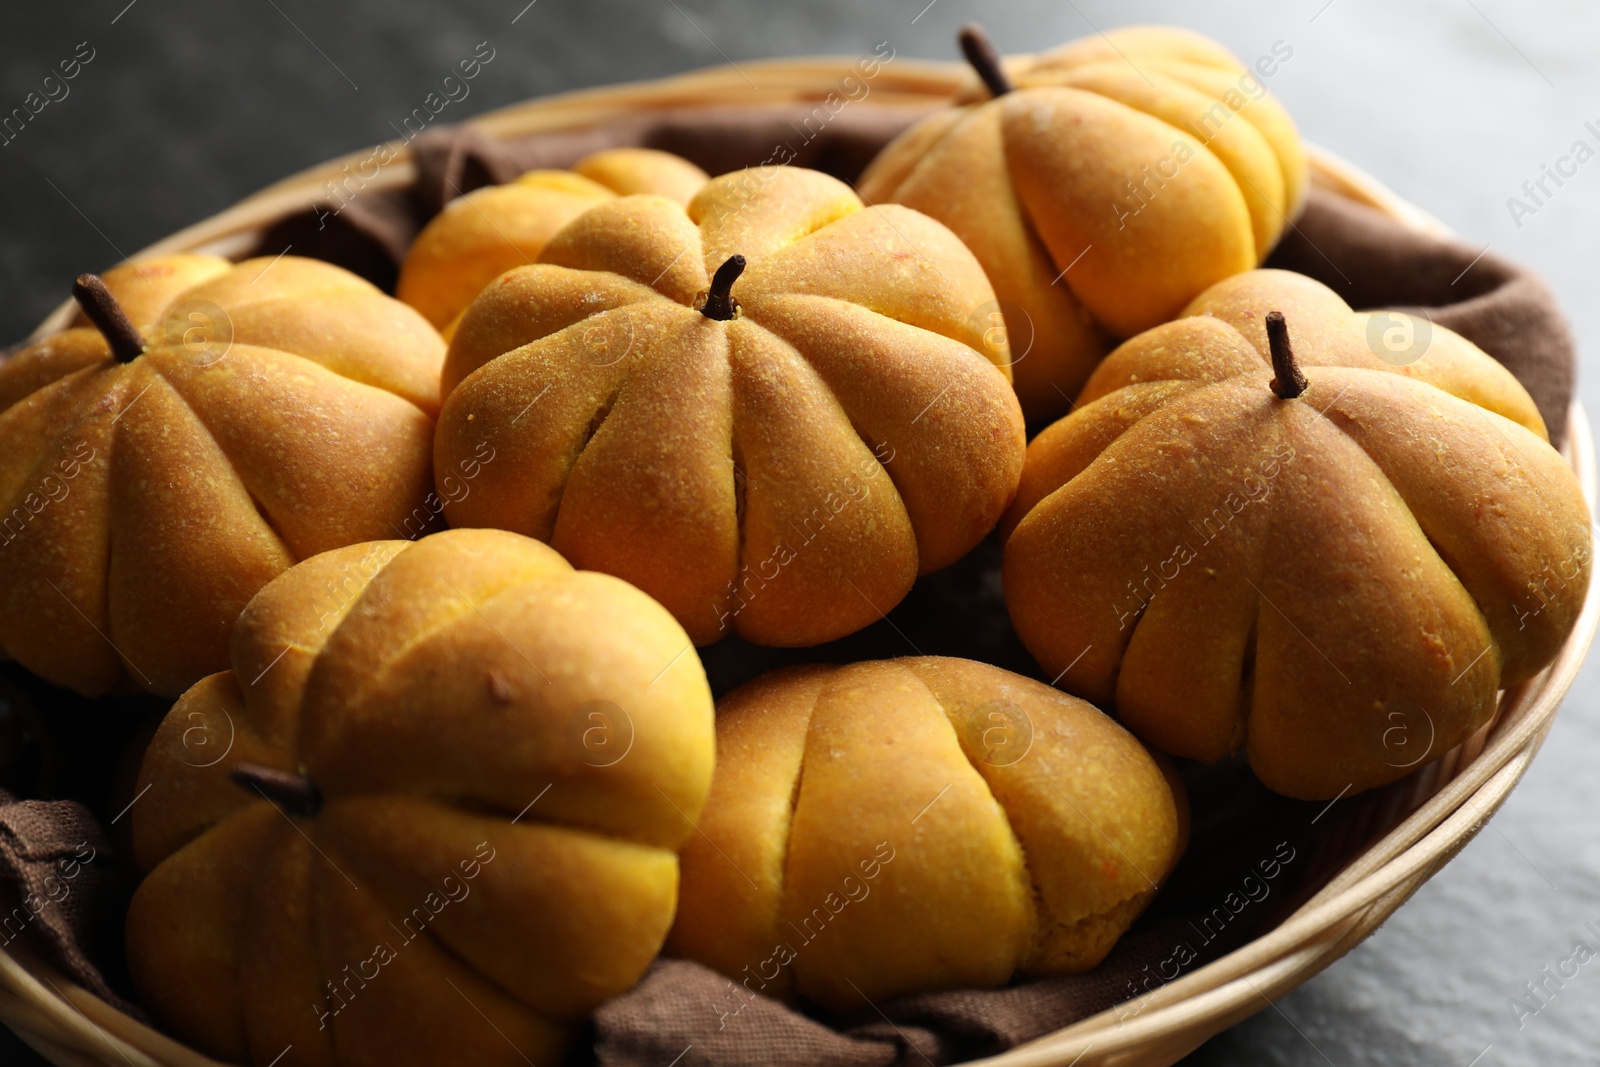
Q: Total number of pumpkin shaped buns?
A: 7